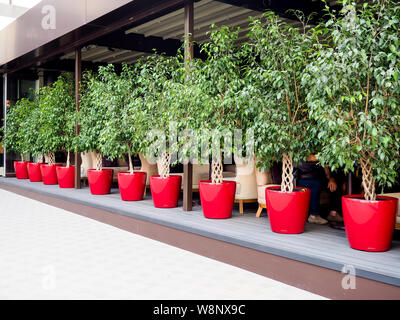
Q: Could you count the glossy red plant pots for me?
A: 10